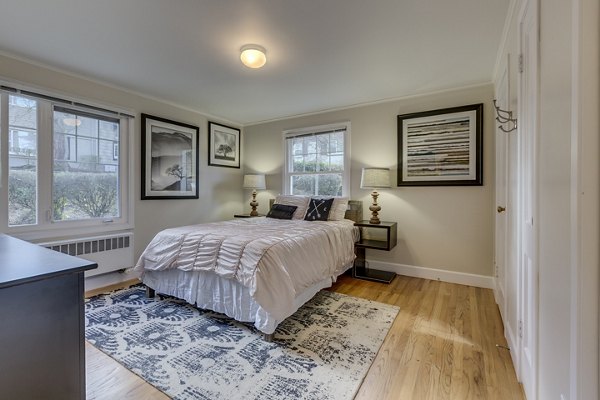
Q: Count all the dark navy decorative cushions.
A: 2